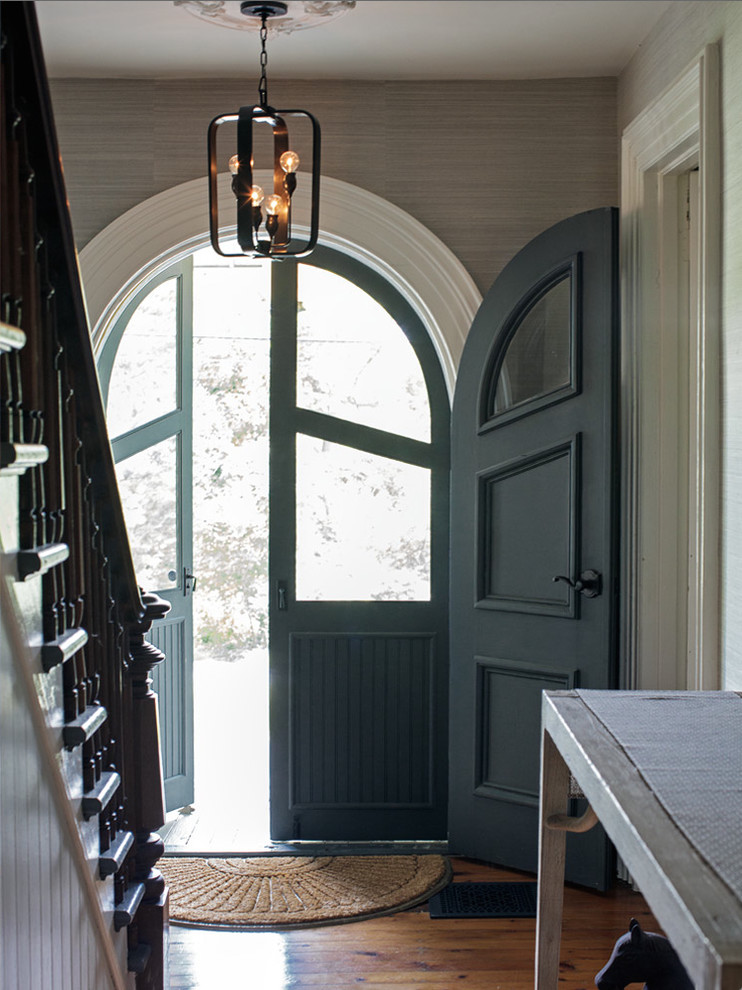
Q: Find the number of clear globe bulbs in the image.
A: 4